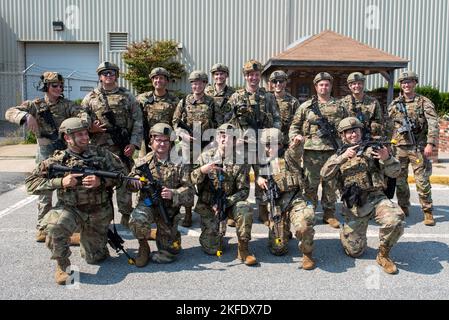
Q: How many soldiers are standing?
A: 10